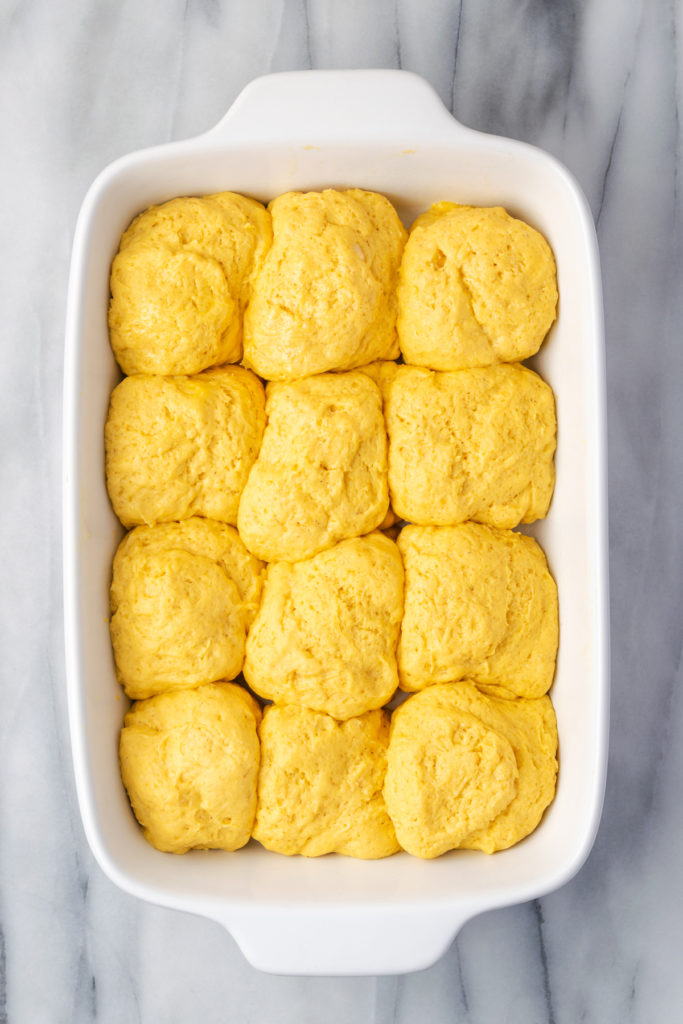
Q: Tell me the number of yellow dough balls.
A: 12